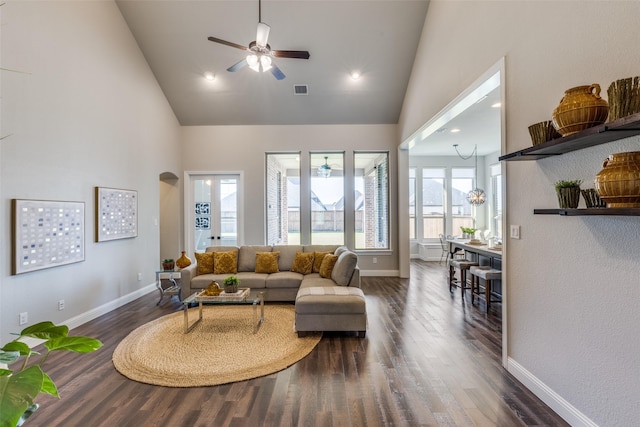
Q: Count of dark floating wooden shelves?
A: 2